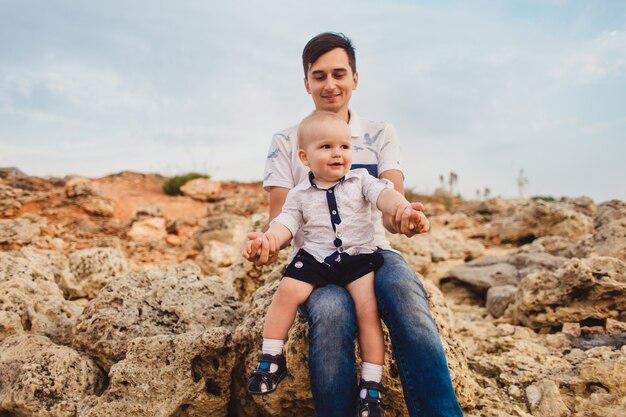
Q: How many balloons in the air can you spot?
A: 0